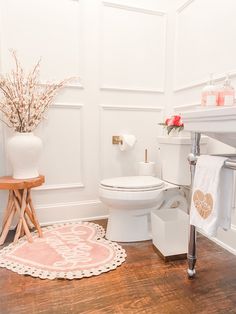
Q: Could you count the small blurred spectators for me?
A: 0